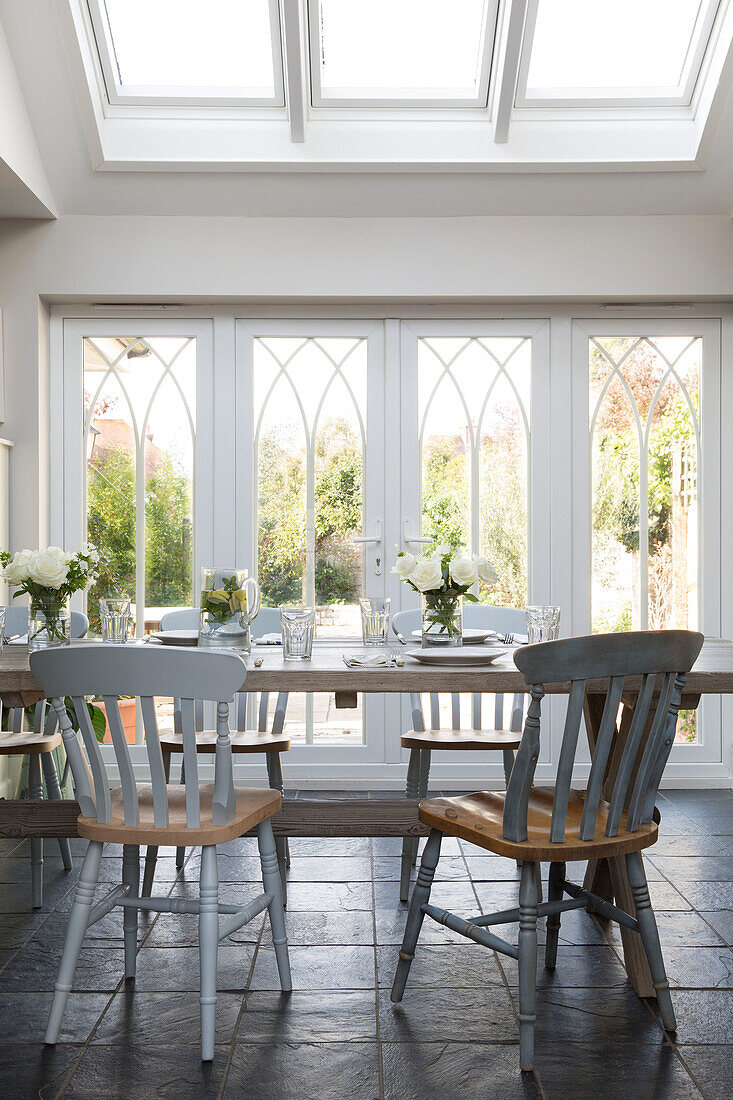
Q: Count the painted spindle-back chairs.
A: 5